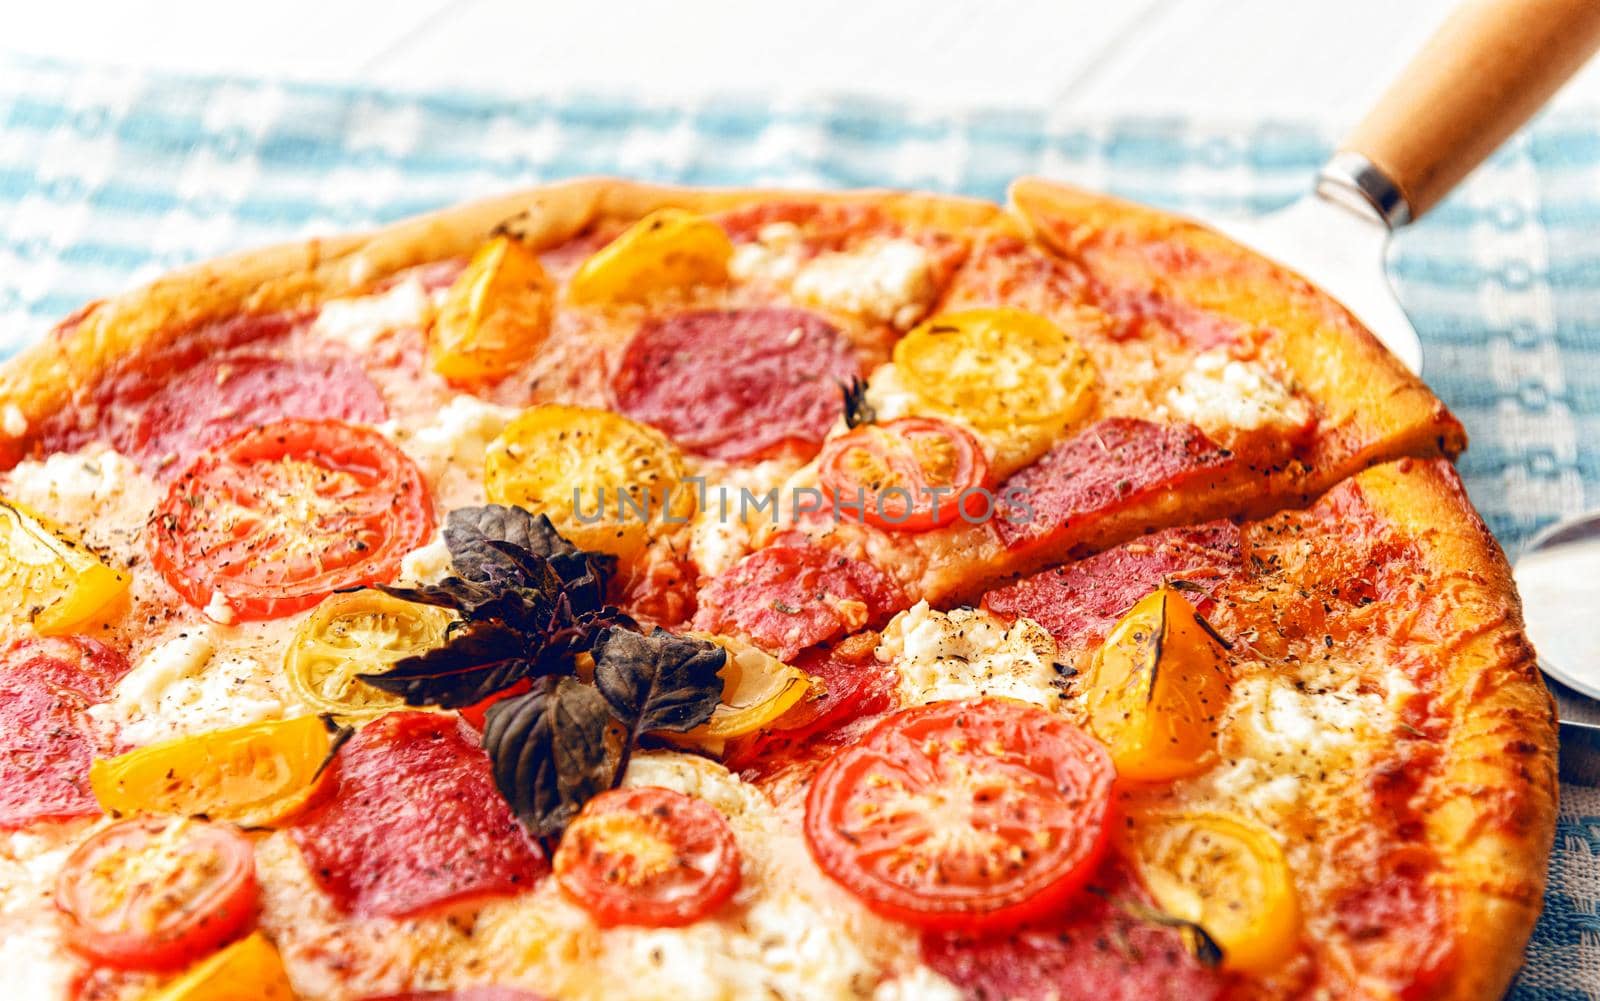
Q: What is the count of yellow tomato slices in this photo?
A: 11